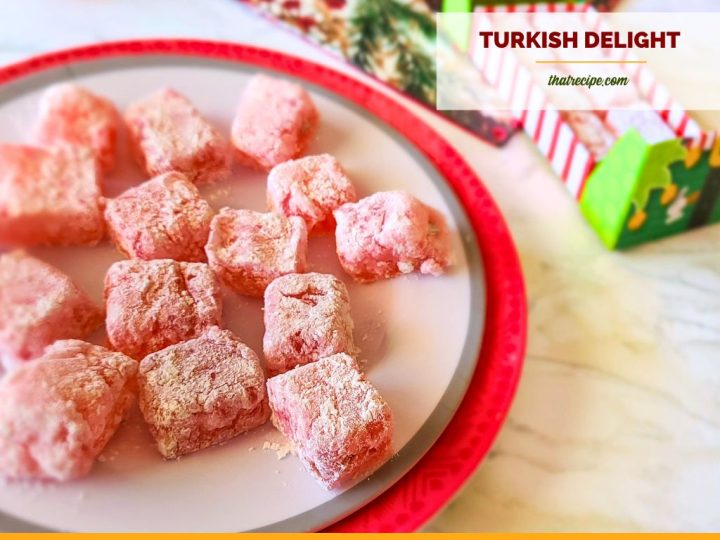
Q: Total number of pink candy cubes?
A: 14